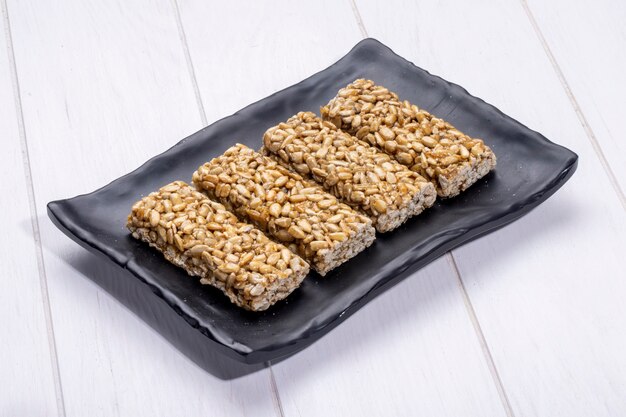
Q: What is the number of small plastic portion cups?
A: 0